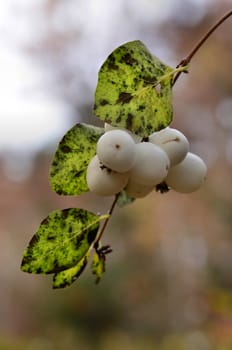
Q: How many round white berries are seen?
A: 6